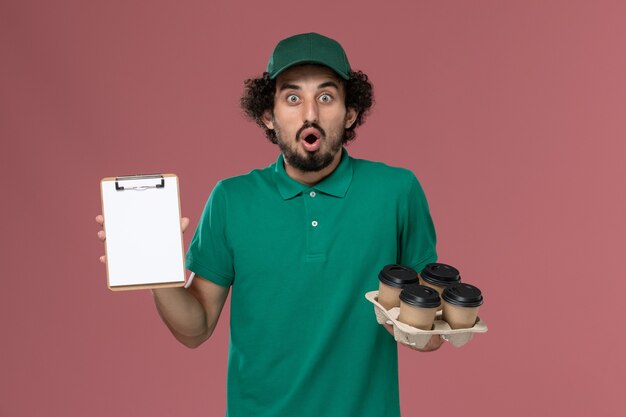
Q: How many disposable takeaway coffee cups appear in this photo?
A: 4